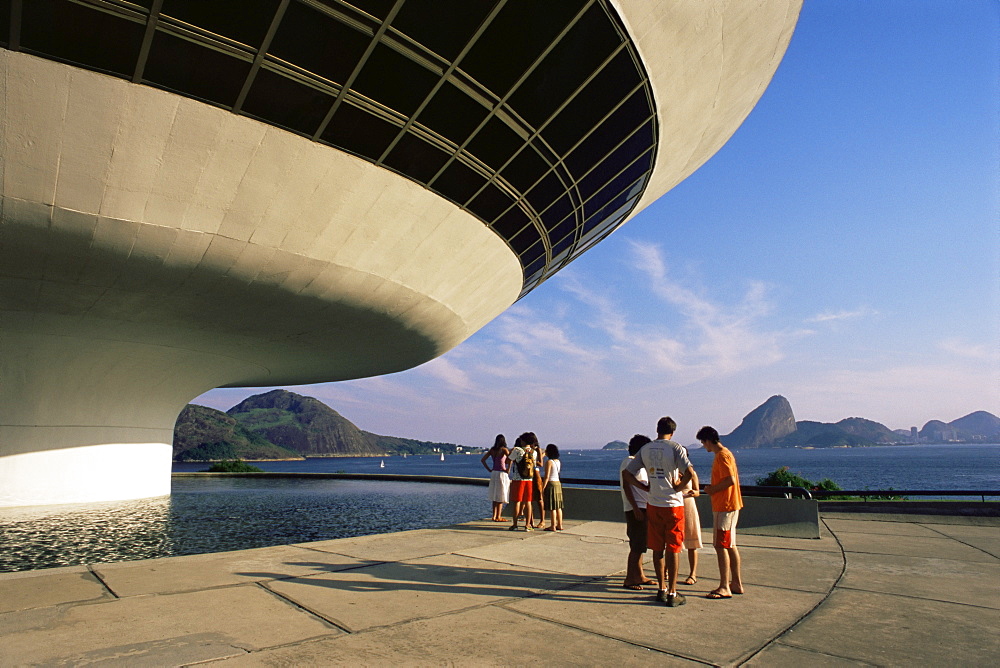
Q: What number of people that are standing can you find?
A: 9